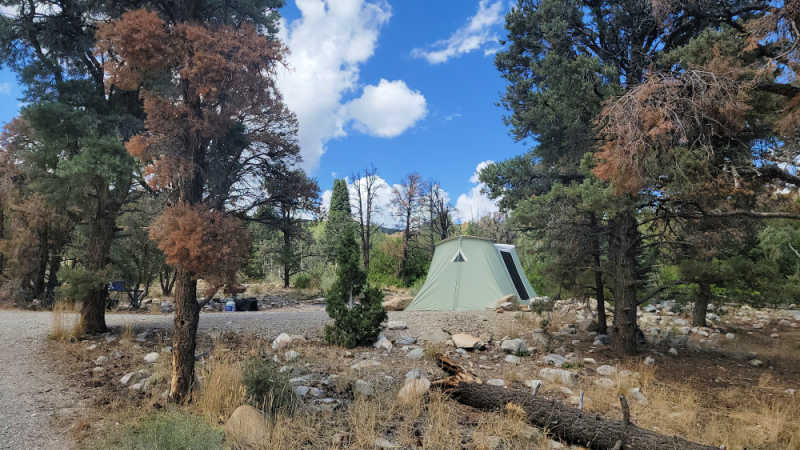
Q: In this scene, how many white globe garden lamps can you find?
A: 0